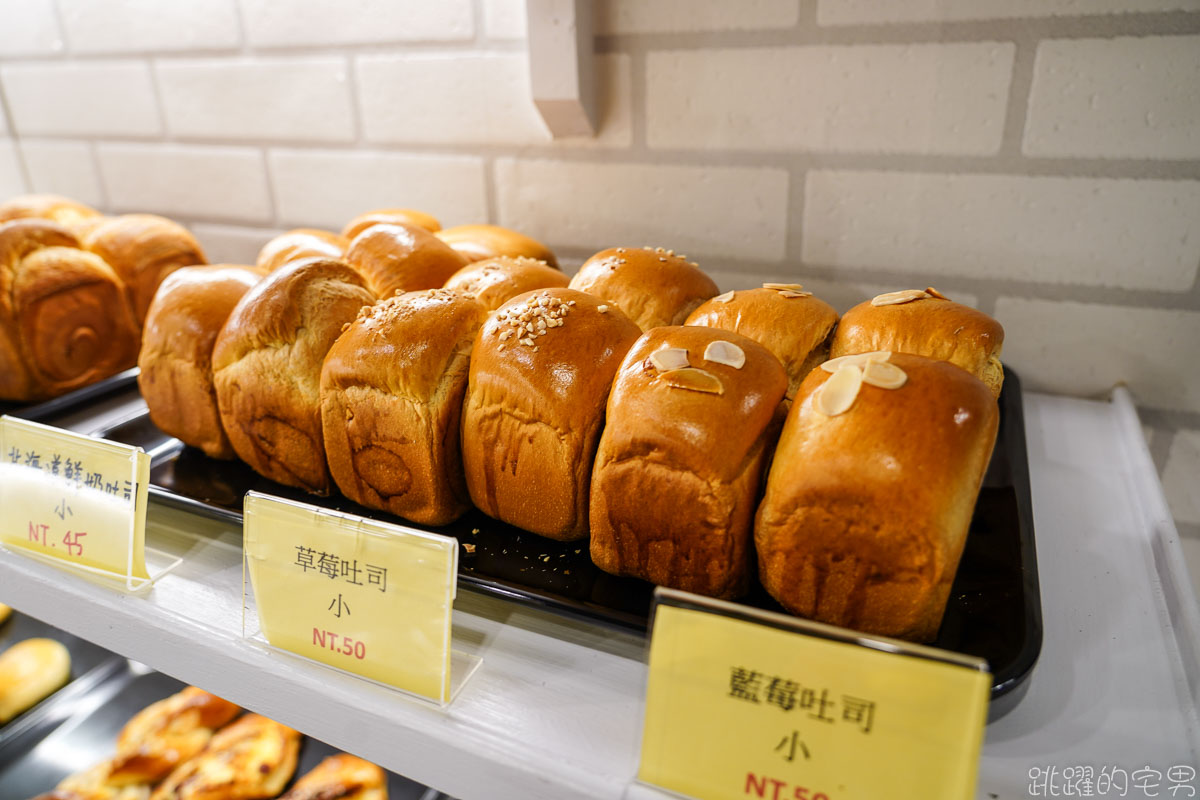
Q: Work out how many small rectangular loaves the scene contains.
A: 14